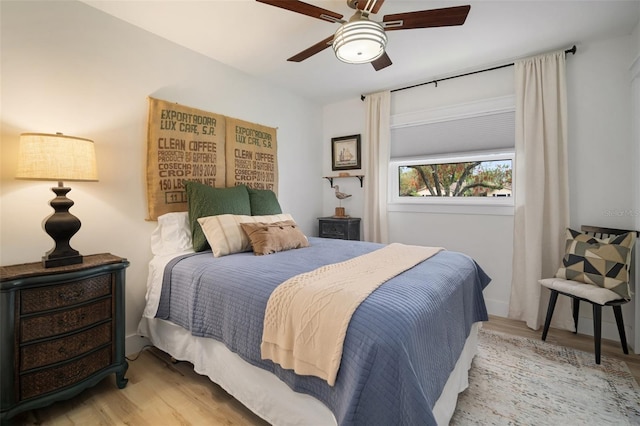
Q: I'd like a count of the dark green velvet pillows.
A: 2